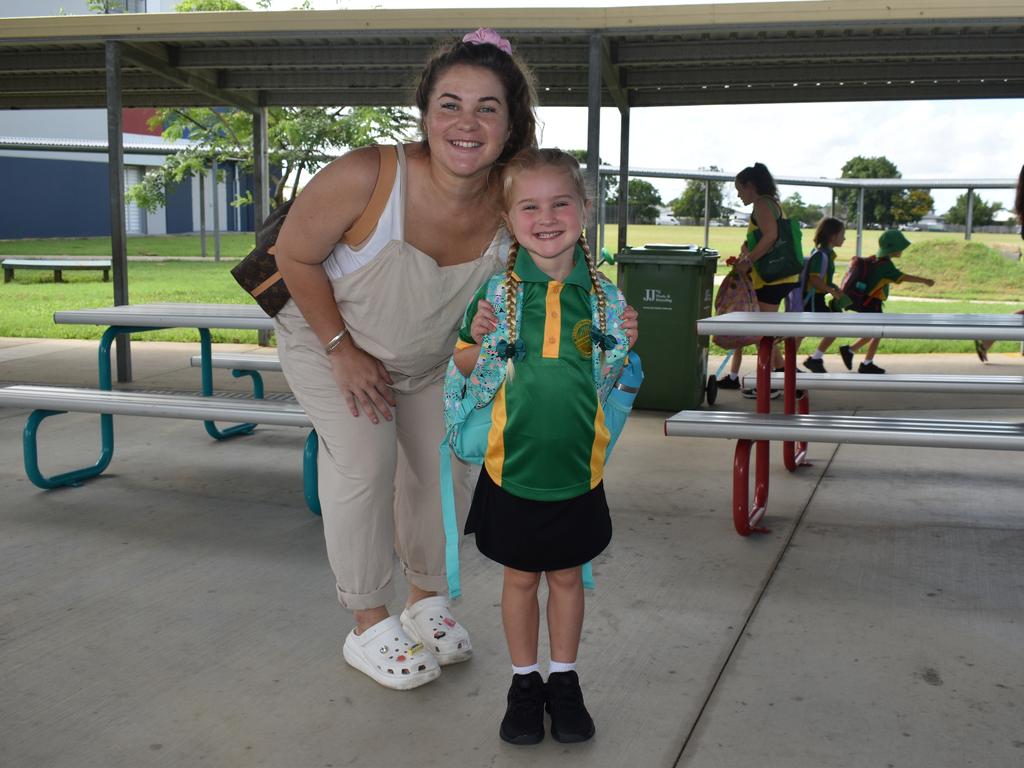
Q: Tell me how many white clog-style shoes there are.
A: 2